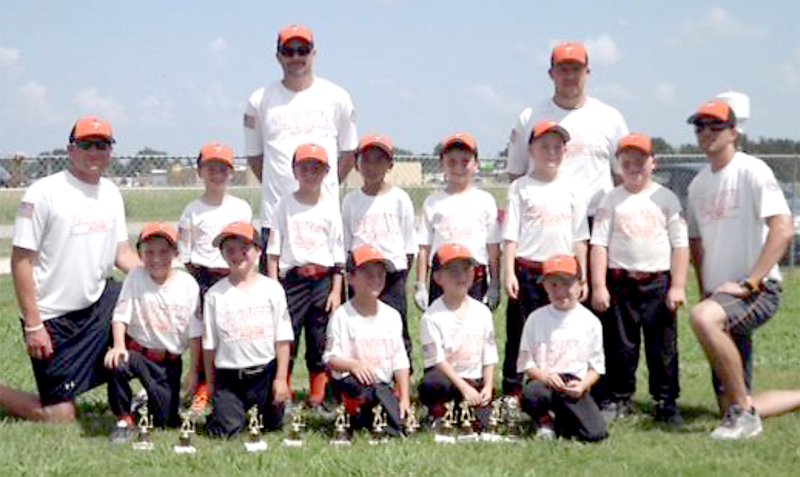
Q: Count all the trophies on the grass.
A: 11